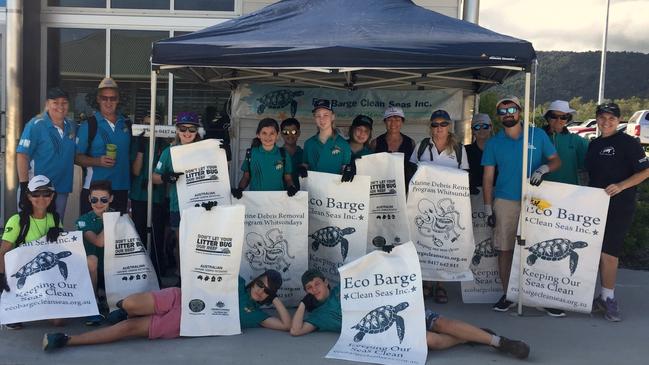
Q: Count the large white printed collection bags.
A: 11